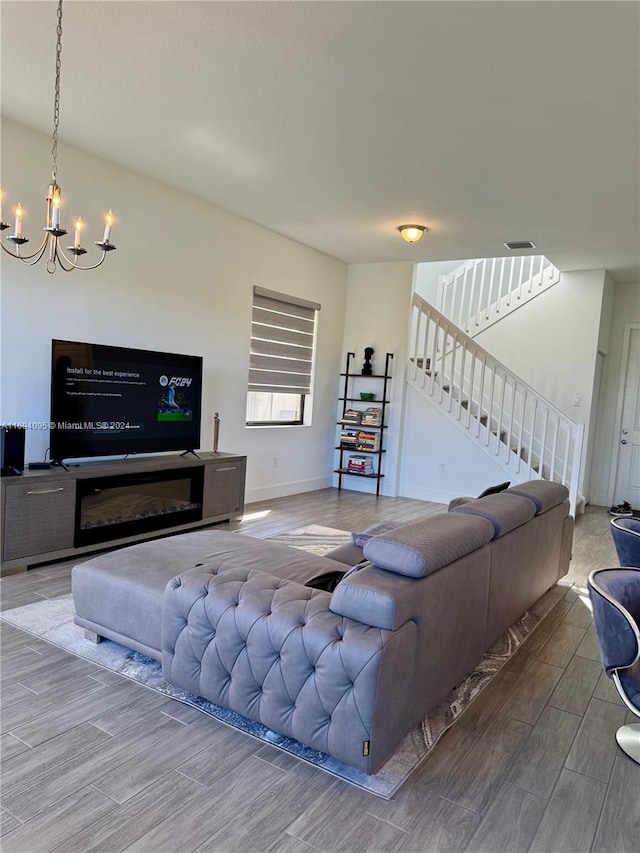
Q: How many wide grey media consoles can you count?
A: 1